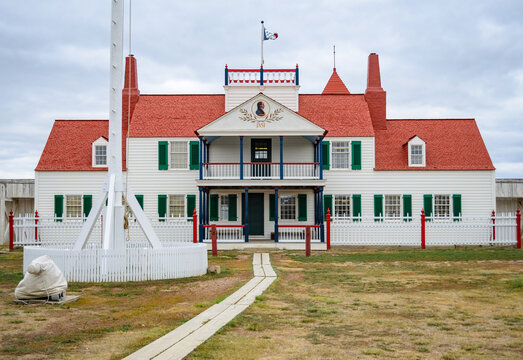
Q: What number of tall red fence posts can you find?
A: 7